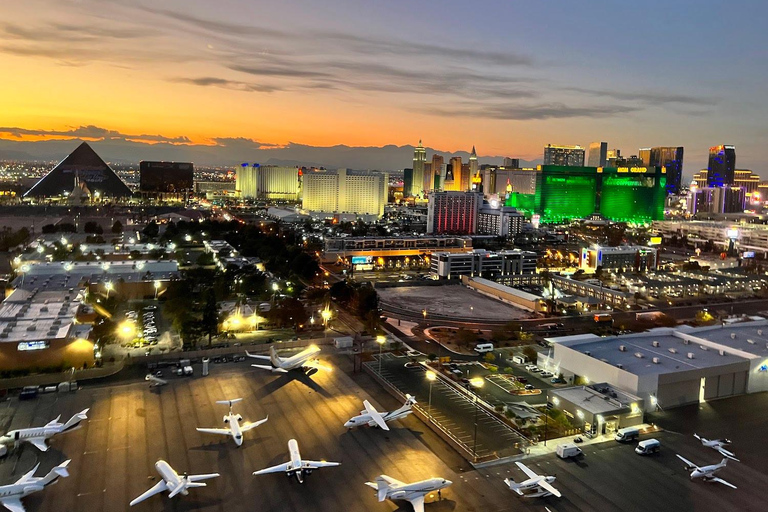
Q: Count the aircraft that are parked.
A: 11